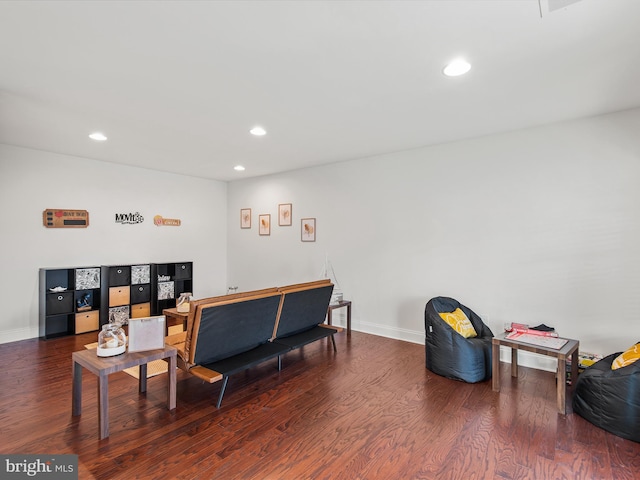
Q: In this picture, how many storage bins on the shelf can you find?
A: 11